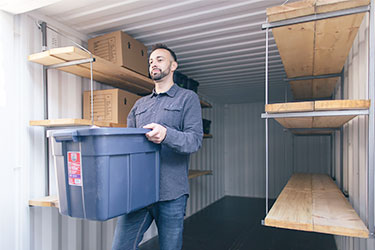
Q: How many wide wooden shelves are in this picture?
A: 6